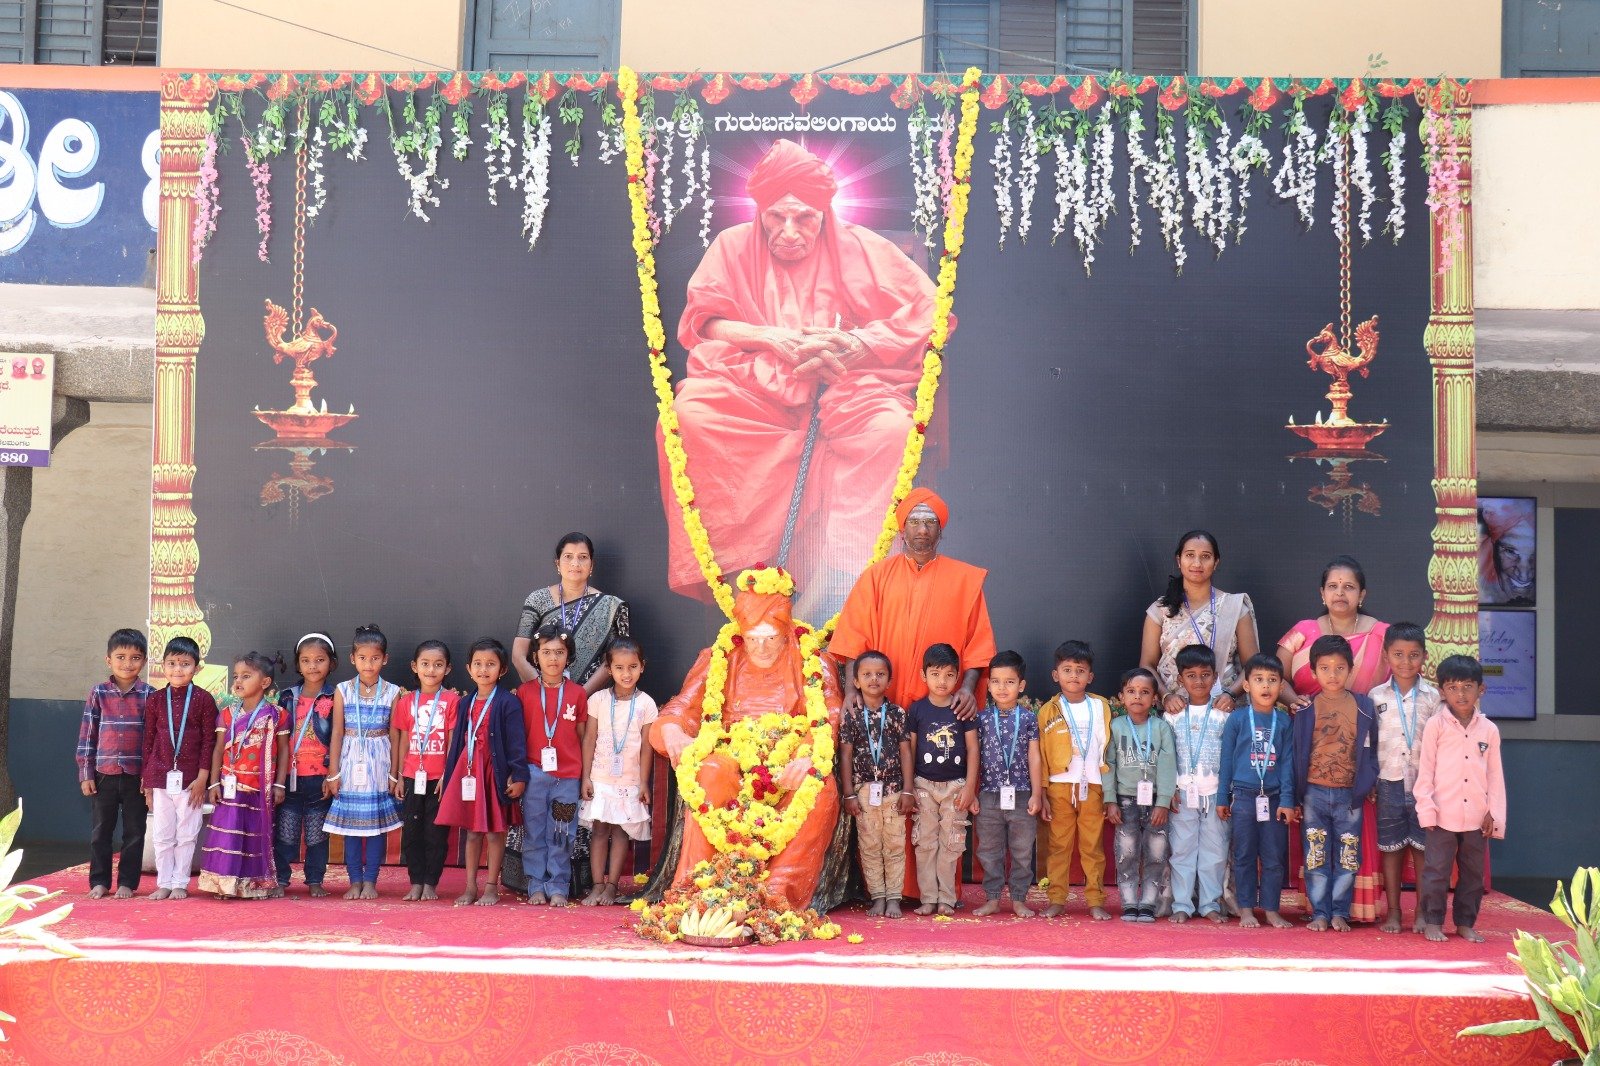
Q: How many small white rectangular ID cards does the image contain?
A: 15